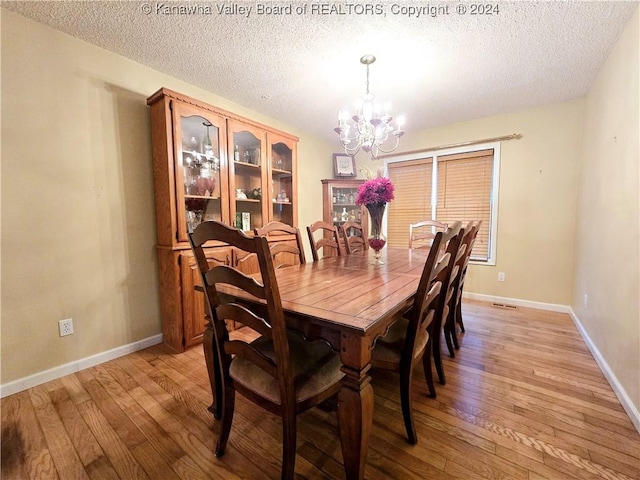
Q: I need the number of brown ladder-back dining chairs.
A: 8